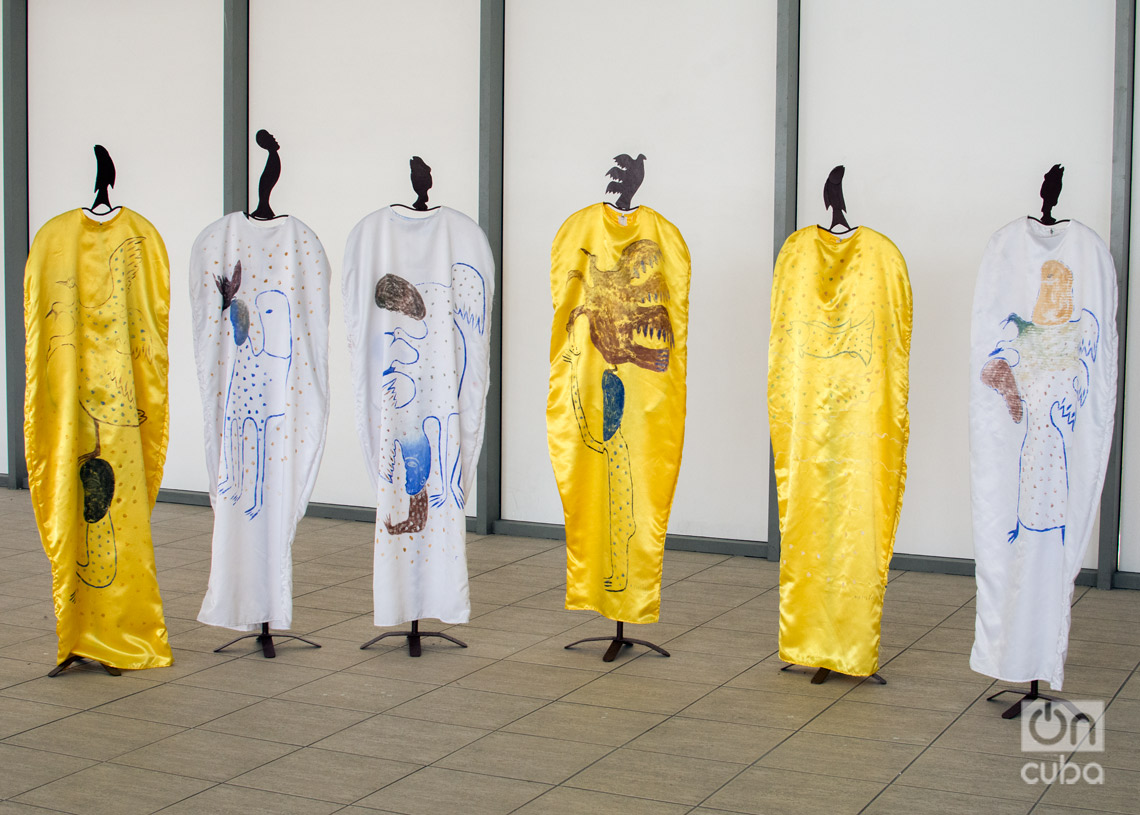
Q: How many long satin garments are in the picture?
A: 6